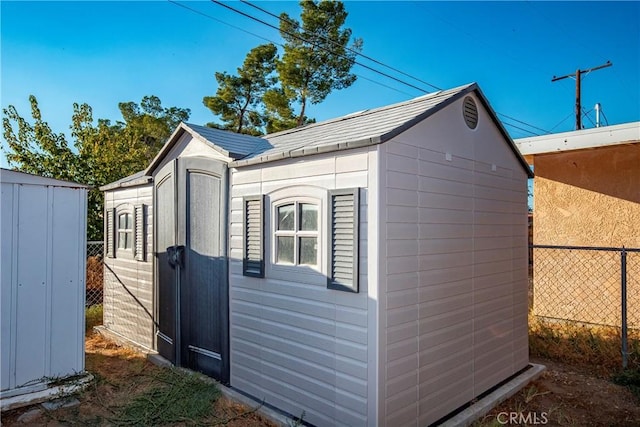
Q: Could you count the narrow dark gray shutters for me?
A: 4